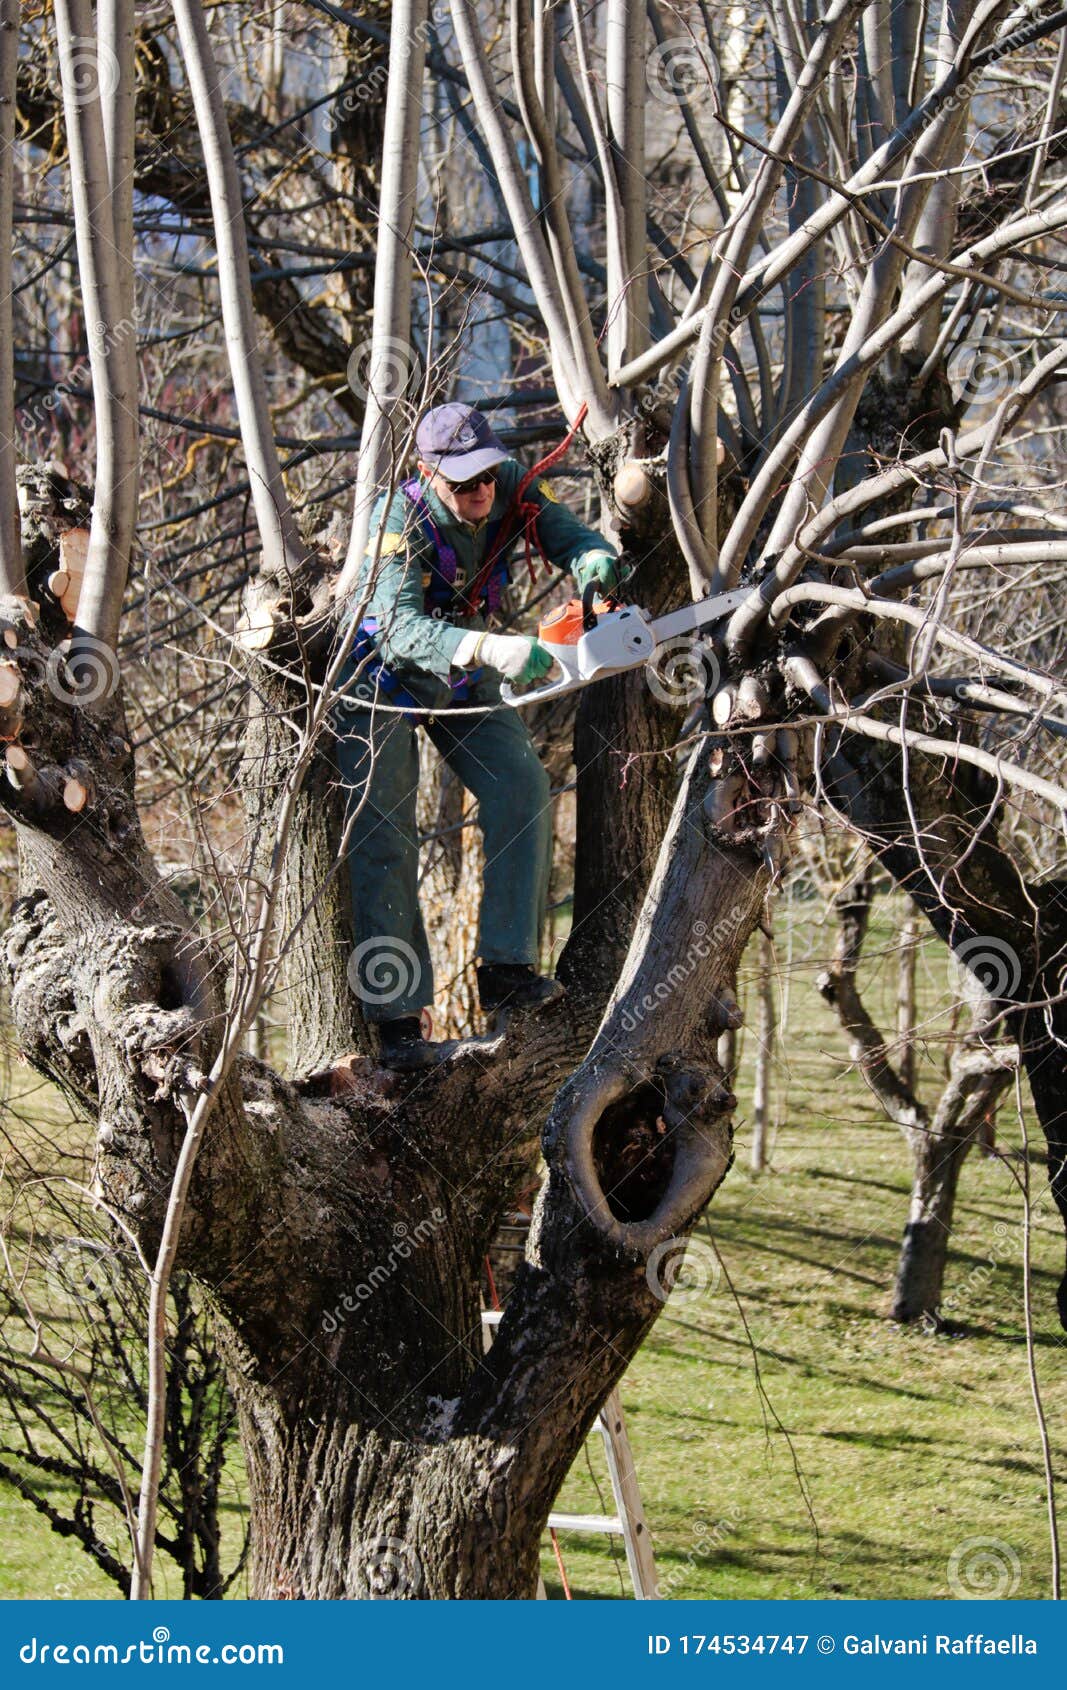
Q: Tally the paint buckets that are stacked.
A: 0